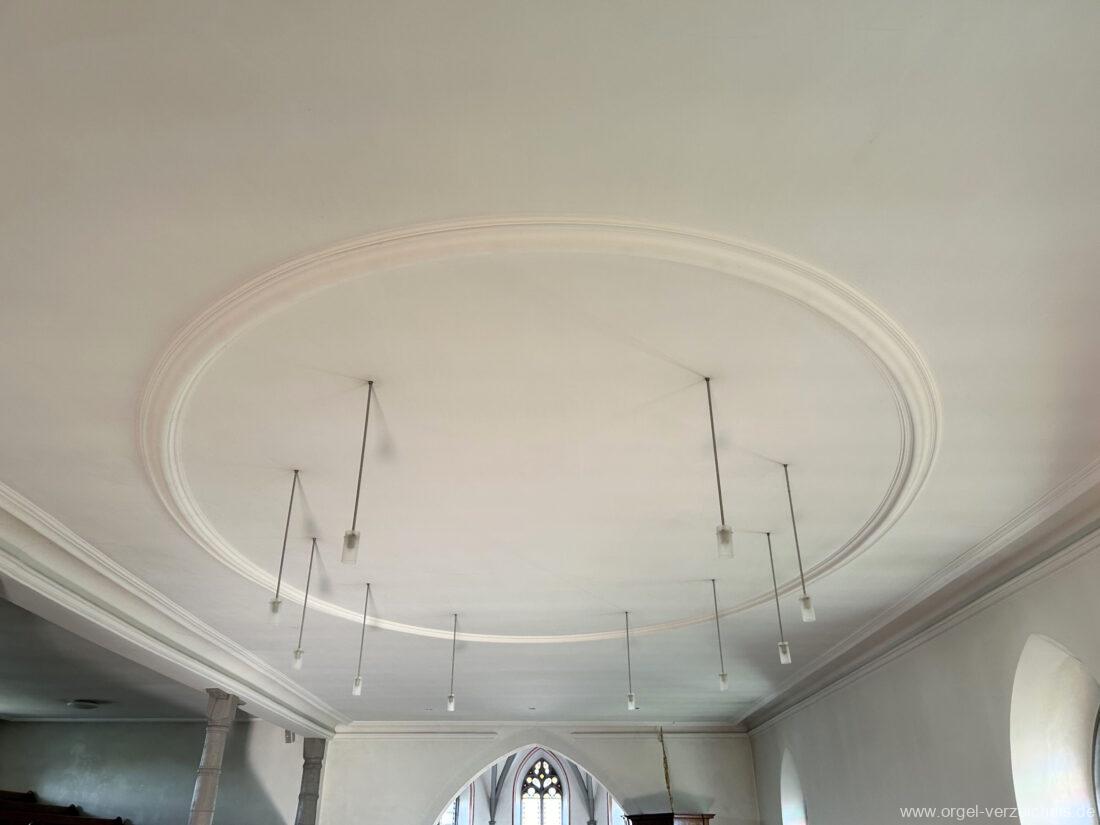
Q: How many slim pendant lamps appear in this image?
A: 10